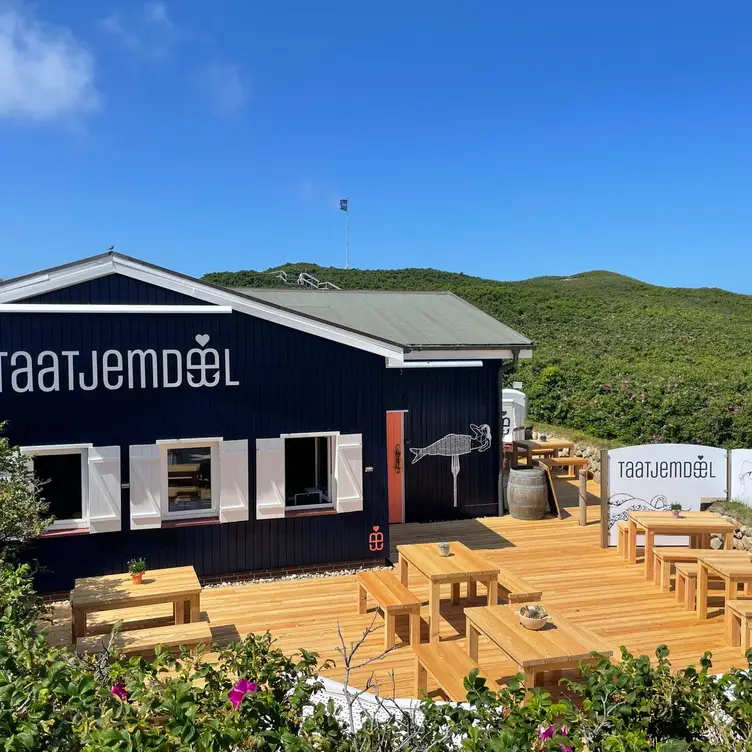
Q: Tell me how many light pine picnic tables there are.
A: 6